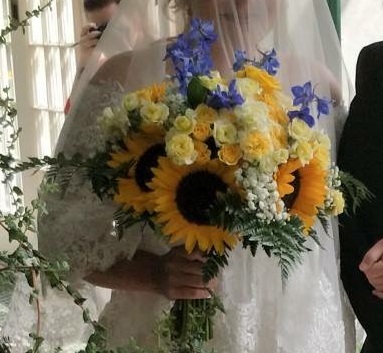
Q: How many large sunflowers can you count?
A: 3